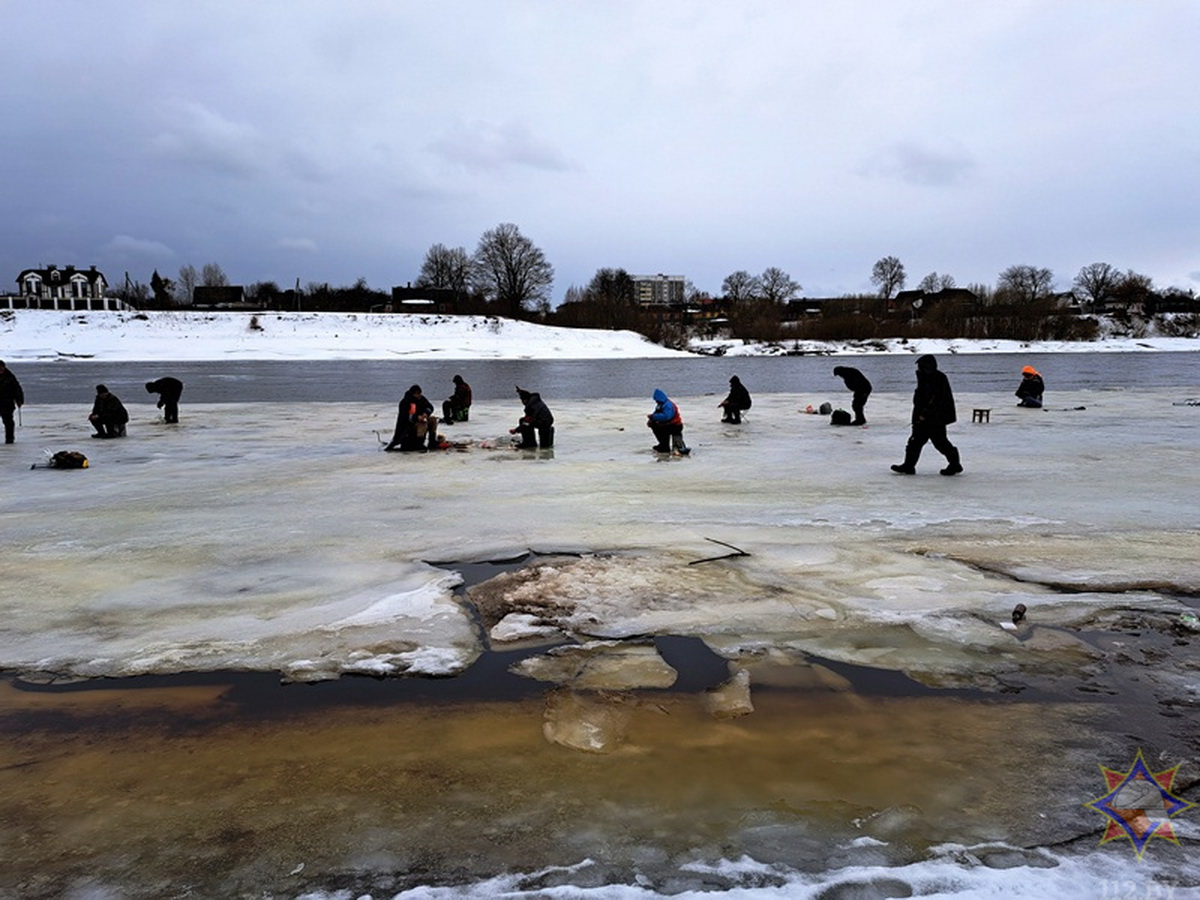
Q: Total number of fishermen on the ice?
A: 11